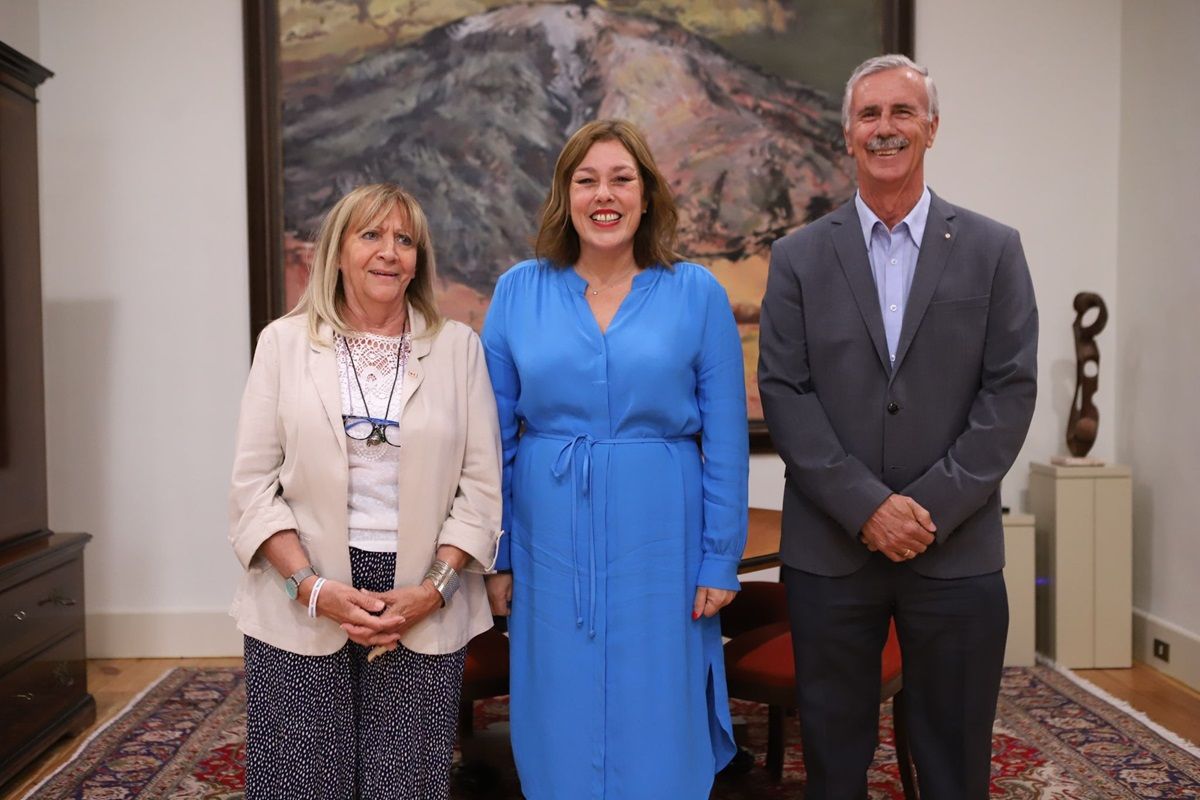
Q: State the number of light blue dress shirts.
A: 1